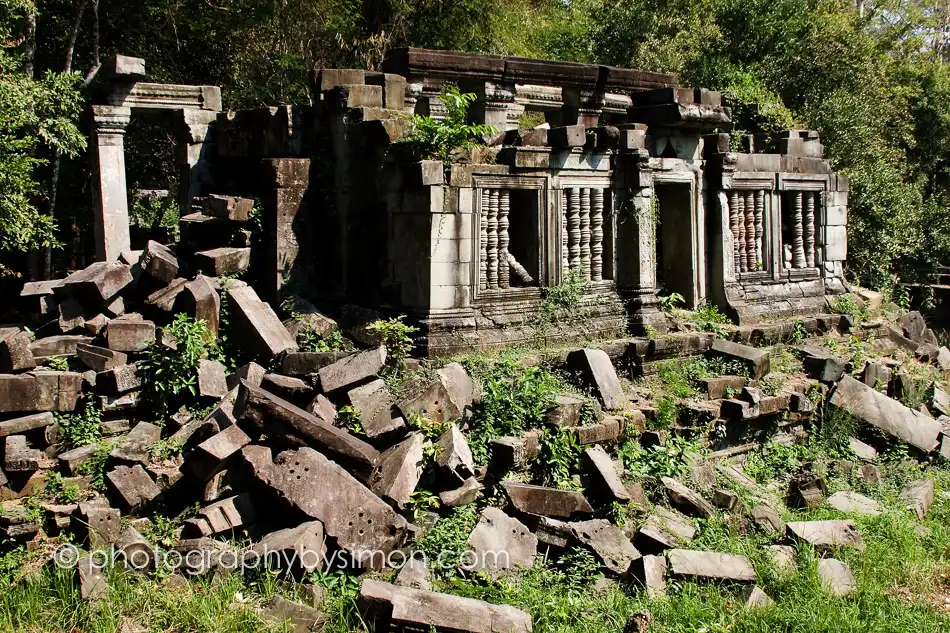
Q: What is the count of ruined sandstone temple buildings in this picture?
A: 1